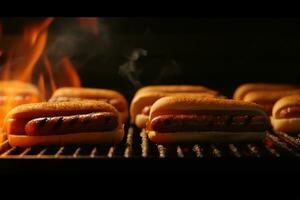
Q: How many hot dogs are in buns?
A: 7